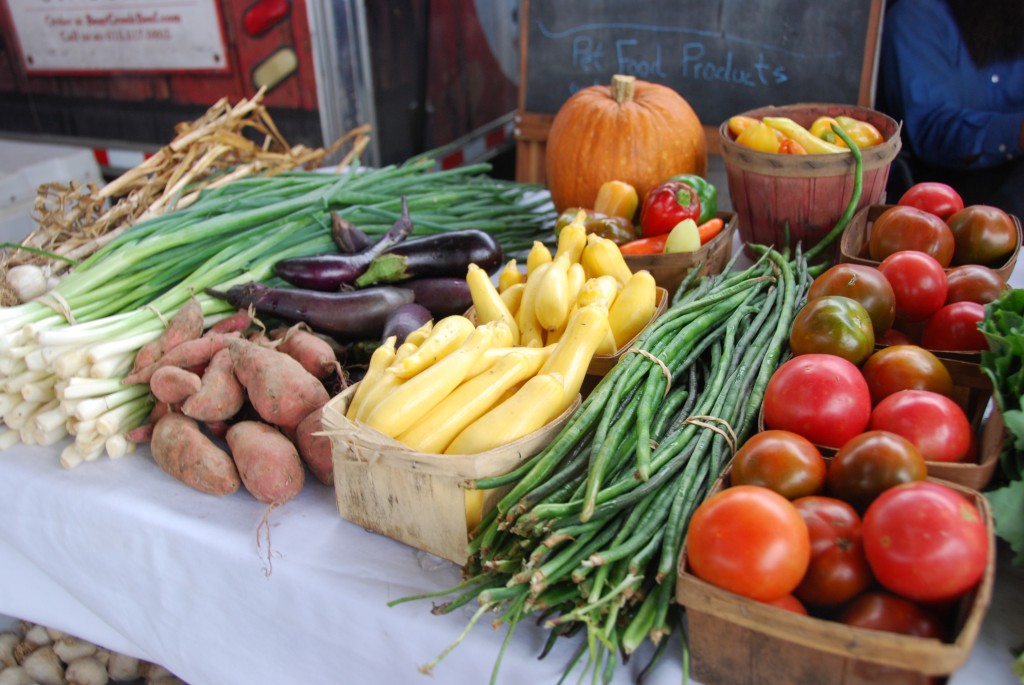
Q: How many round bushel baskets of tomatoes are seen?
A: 0